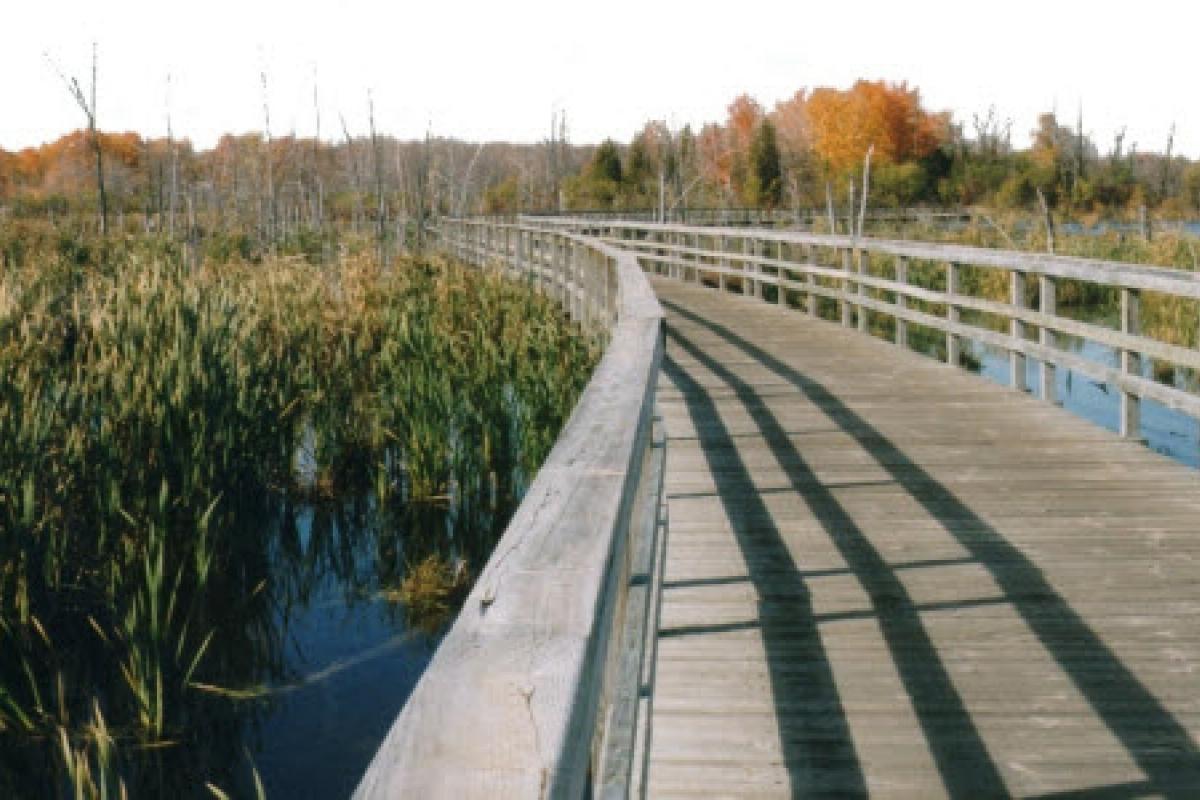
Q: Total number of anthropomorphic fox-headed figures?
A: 0